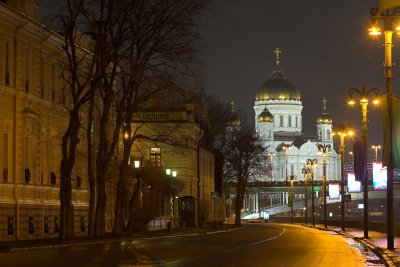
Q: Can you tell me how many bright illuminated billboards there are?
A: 3